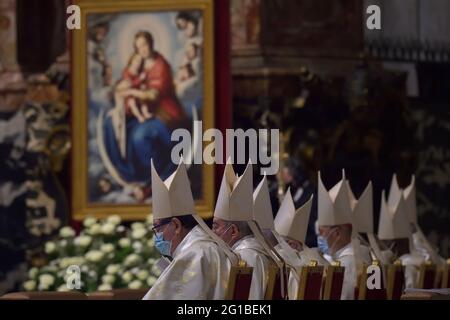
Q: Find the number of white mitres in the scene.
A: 8